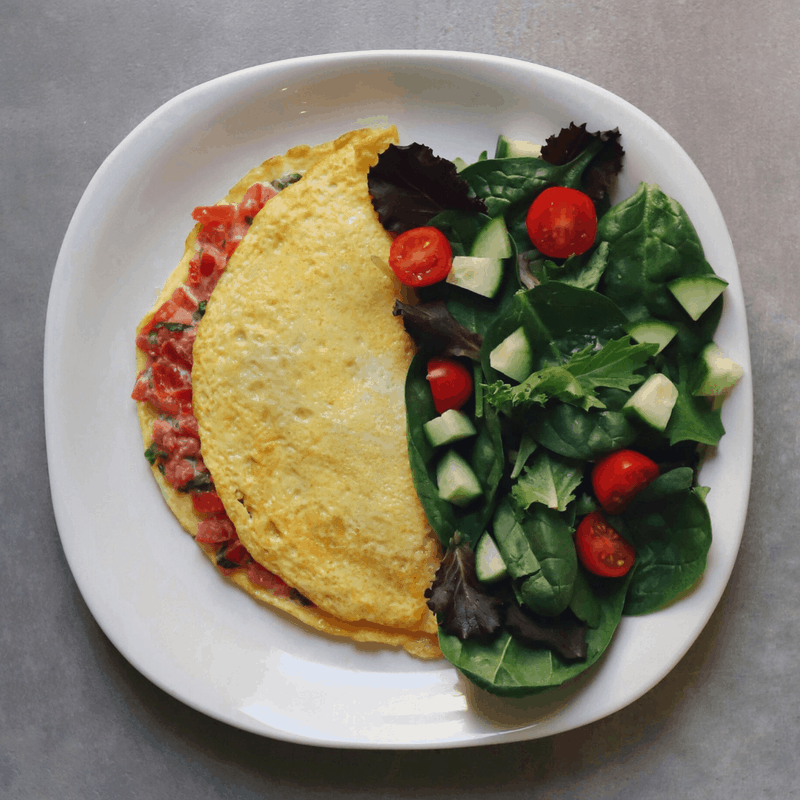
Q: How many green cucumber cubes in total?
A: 11